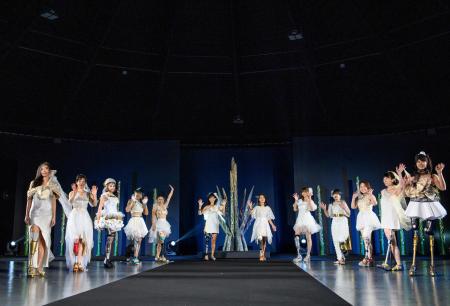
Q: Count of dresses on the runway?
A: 12